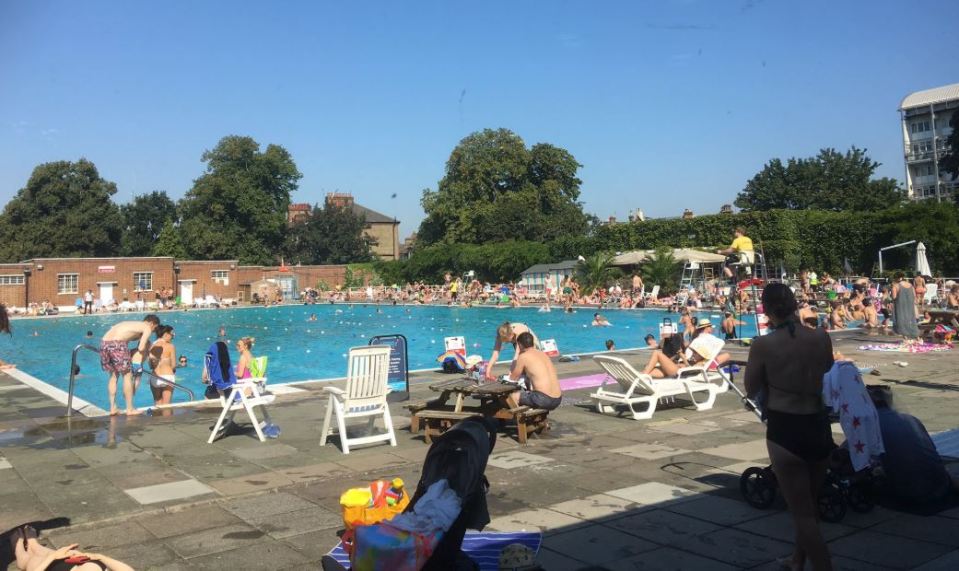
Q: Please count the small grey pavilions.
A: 2